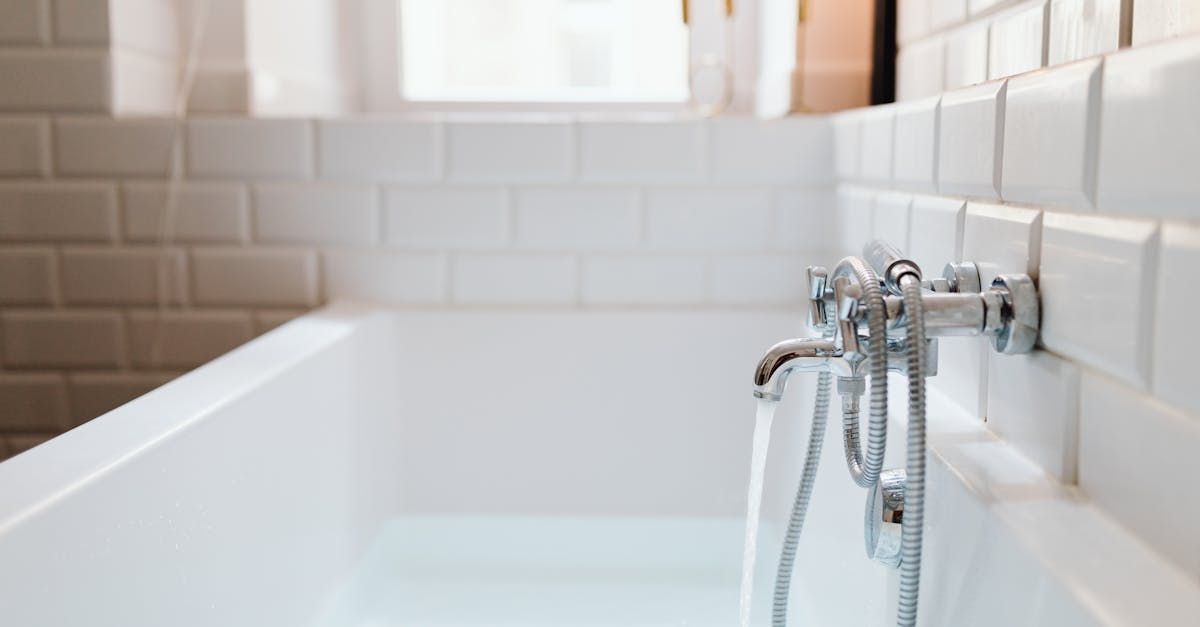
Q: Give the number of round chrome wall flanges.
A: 2